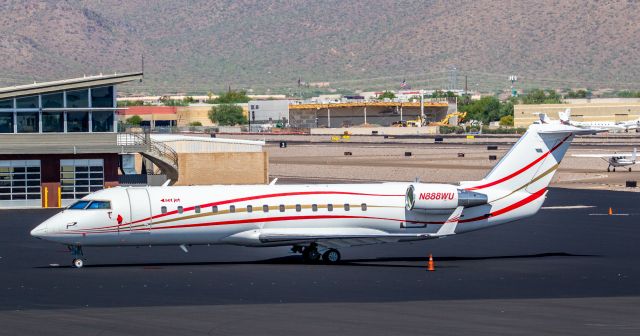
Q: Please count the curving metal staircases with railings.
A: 1